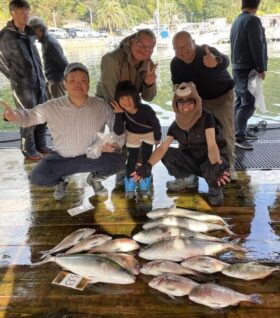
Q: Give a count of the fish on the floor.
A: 14